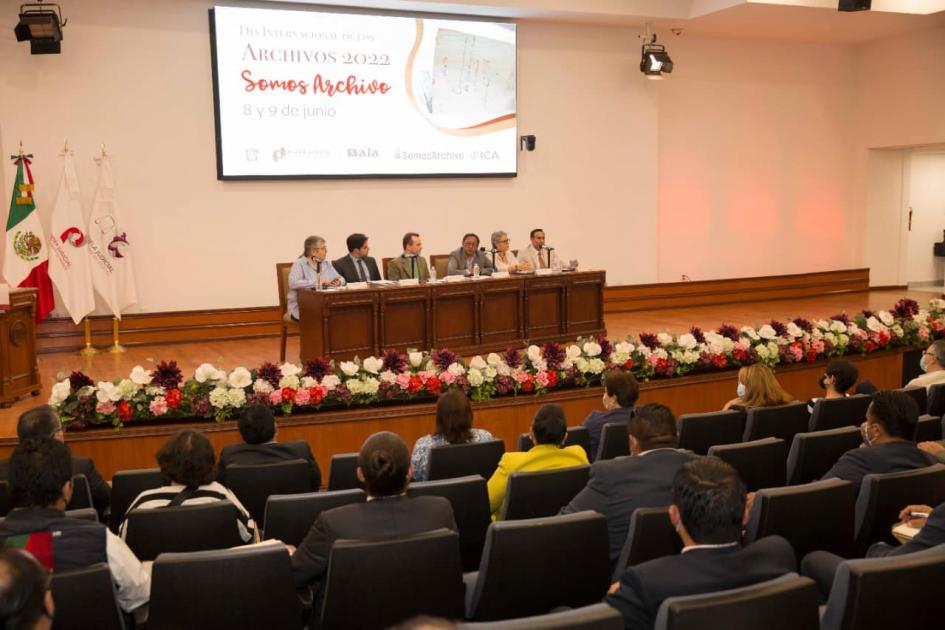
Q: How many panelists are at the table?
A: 6